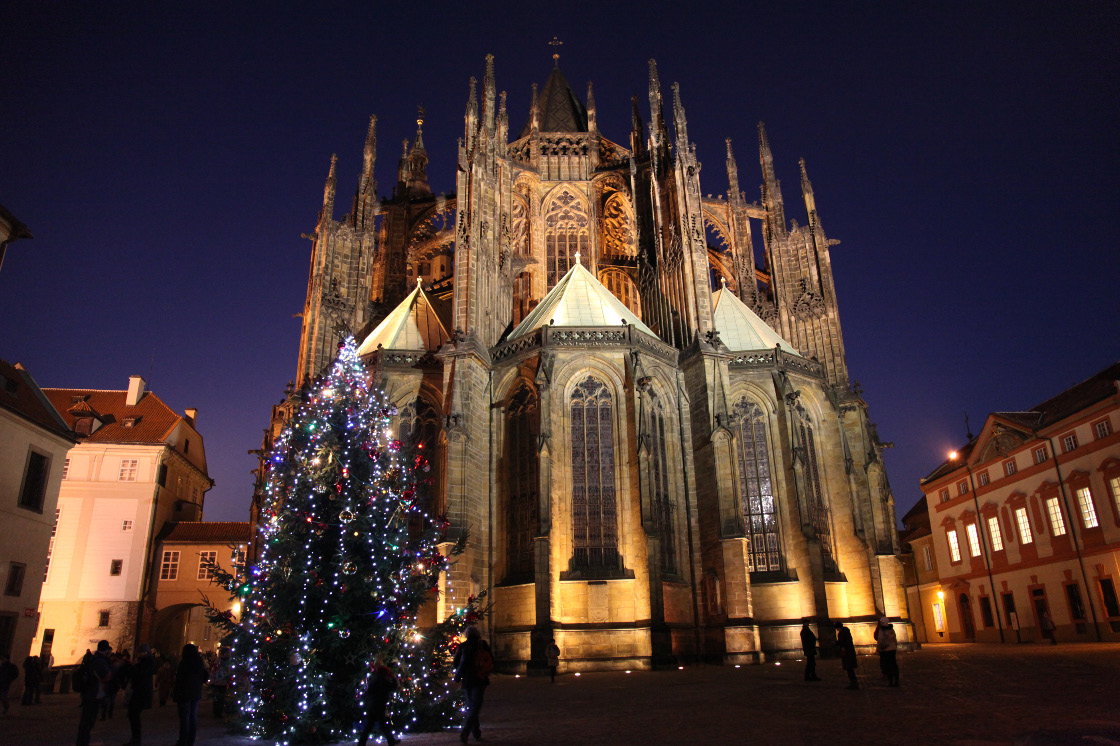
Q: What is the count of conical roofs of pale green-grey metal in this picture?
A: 3